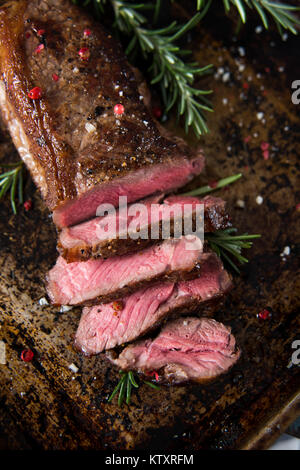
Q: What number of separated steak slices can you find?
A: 4